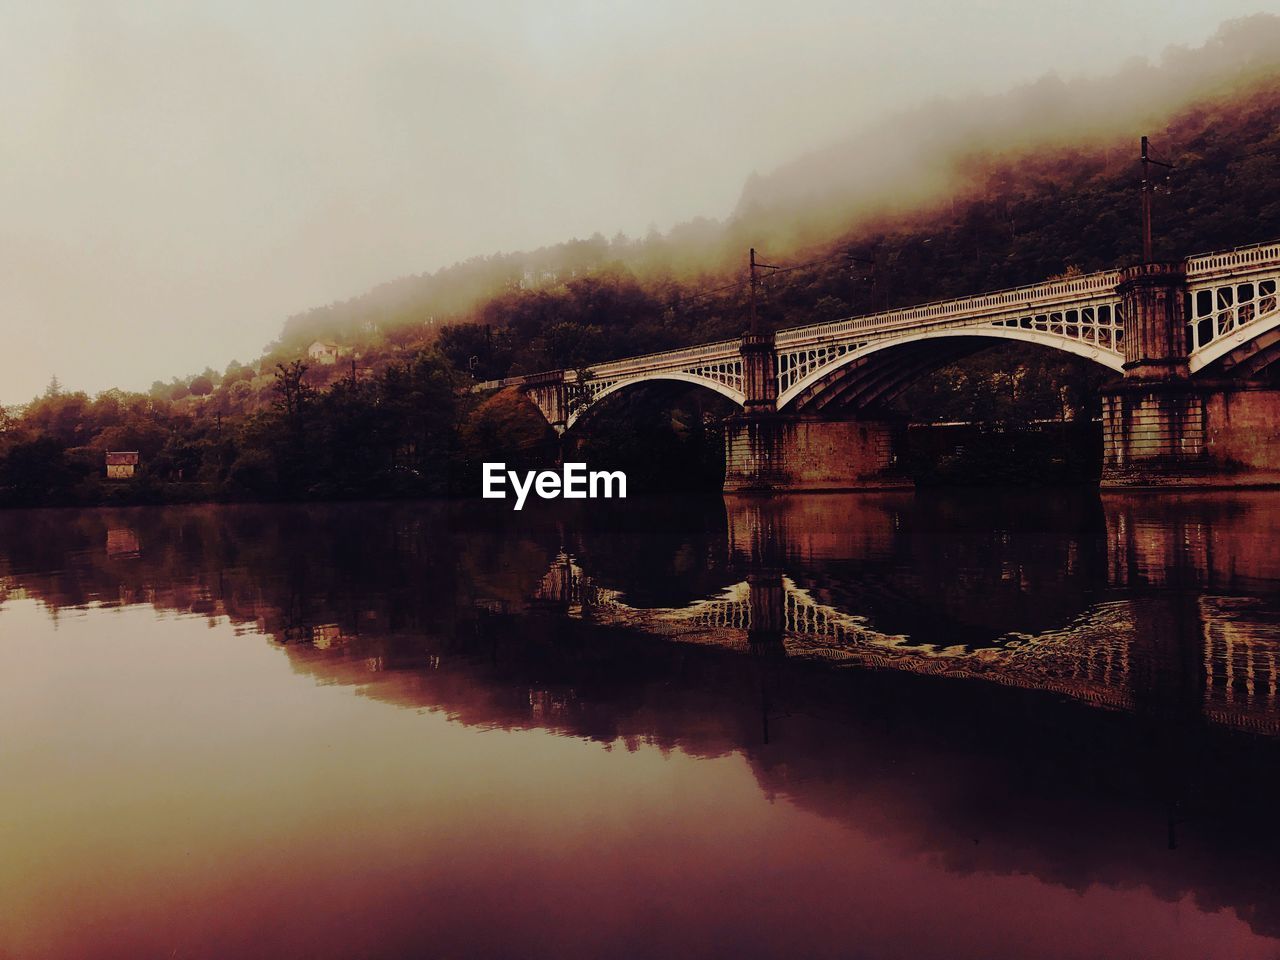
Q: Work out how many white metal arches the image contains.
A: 3